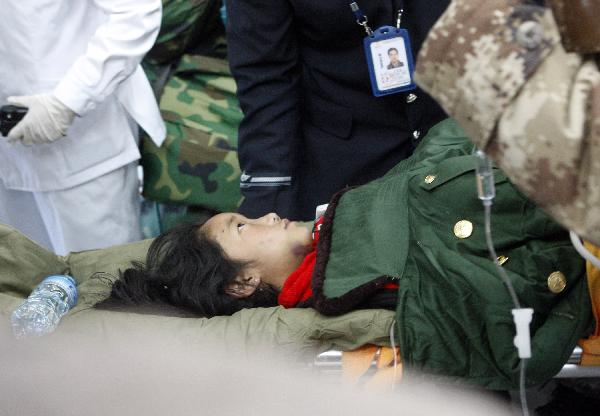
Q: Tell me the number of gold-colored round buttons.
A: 4